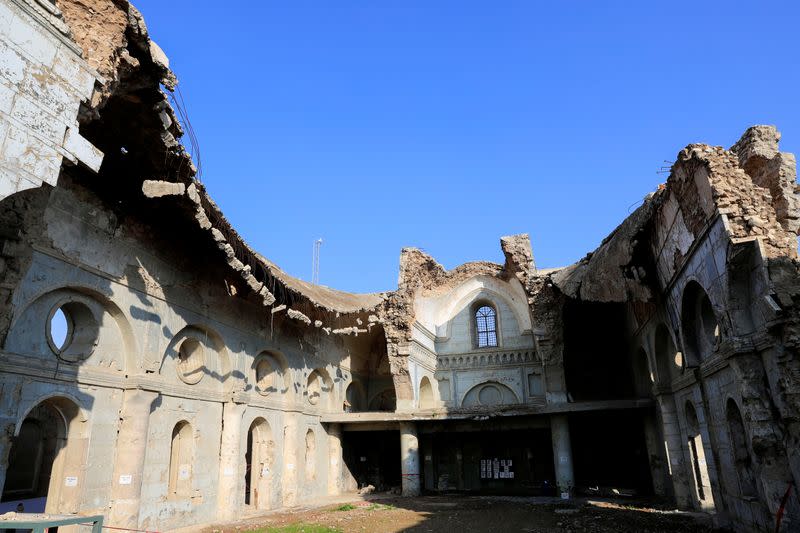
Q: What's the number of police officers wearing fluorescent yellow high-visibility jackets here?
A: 0